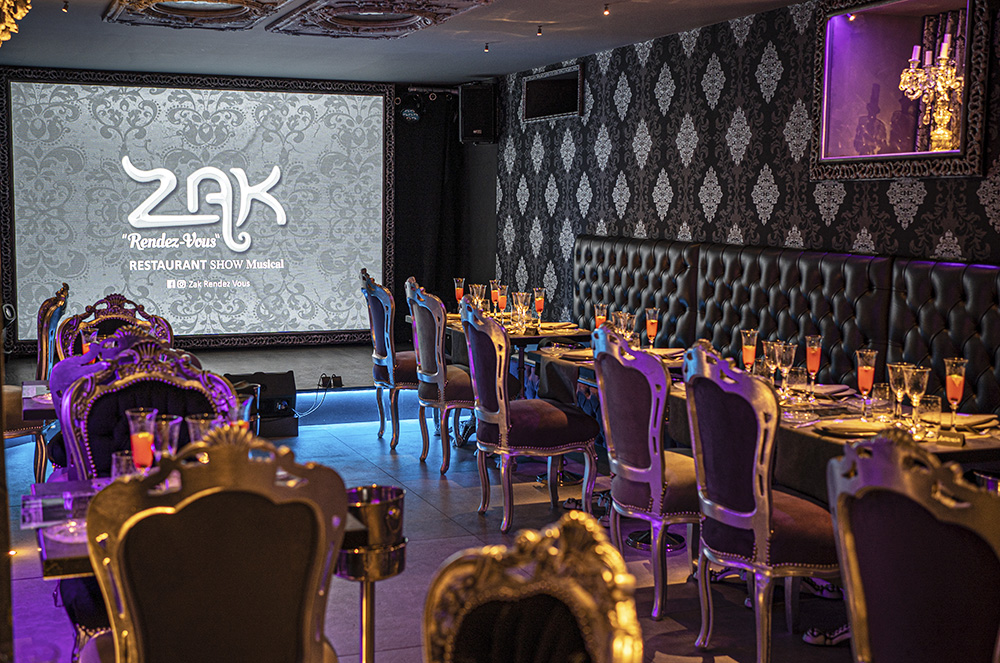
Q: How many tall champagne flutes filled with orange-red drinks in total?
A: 13